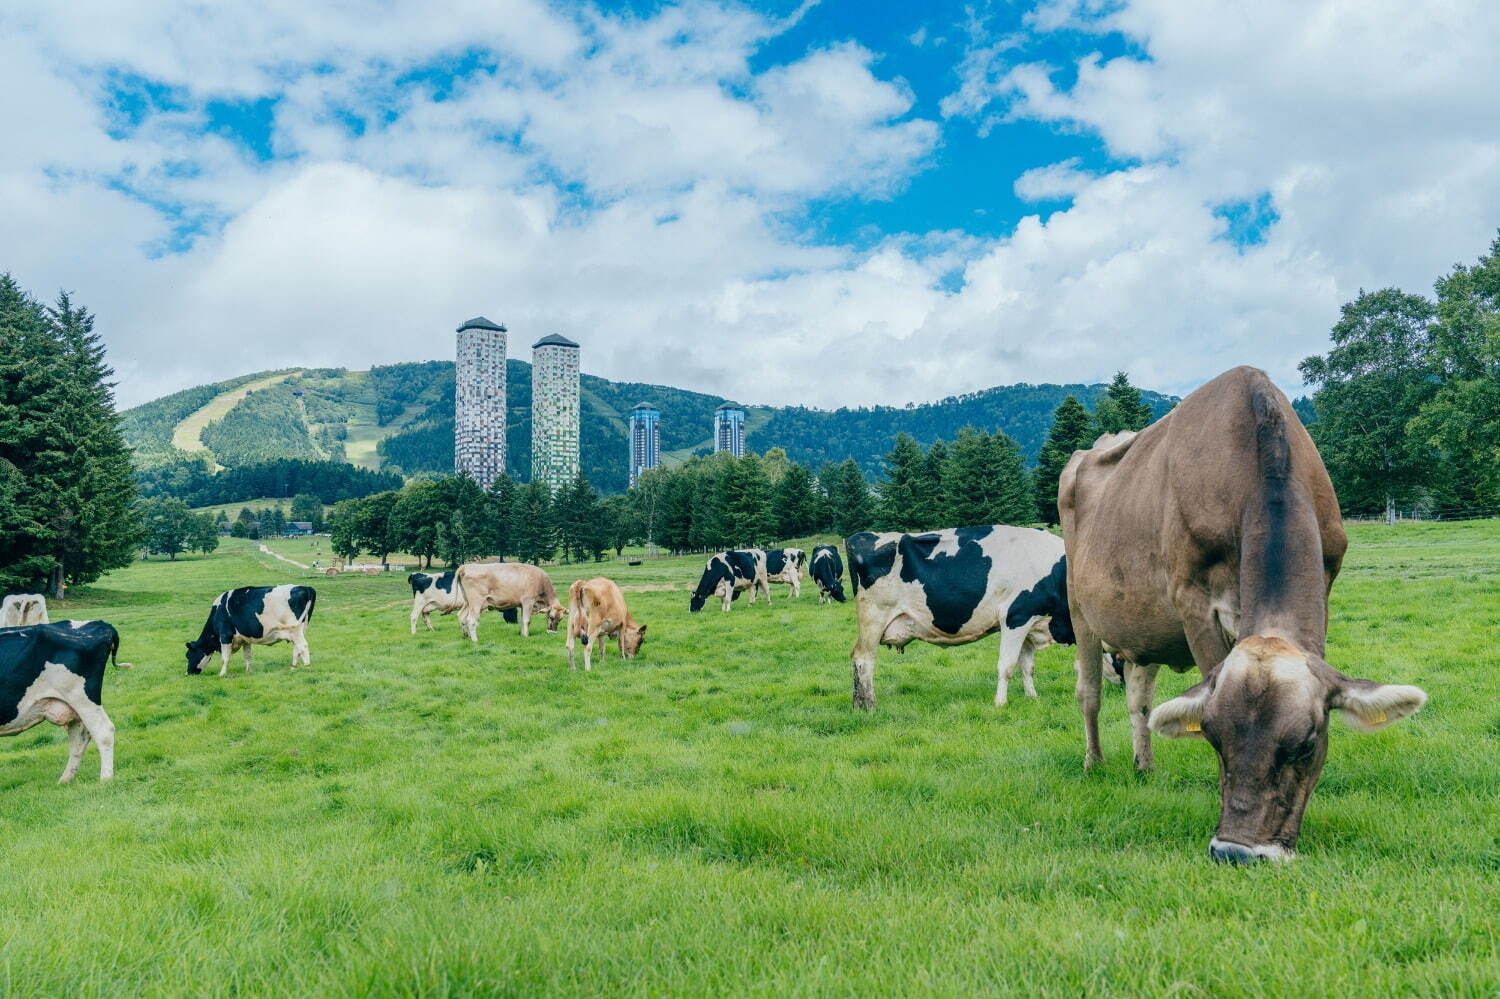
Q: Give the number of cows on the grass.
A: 11